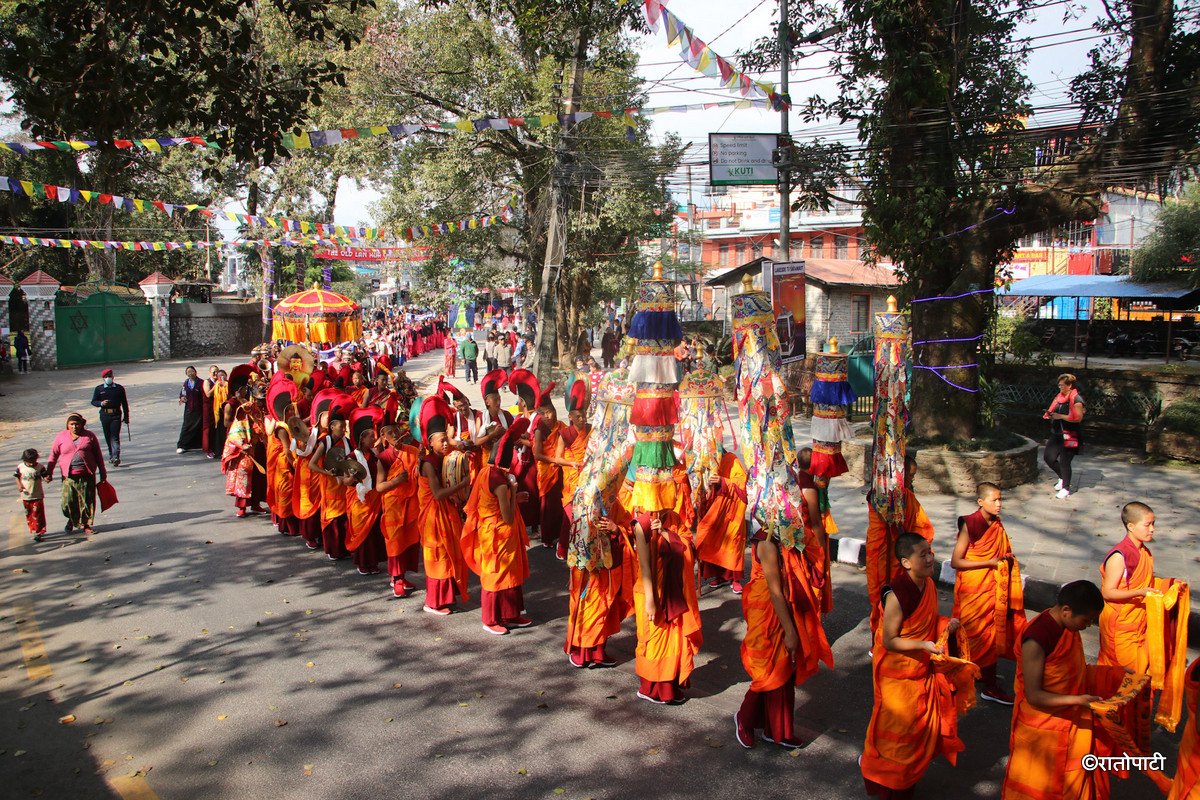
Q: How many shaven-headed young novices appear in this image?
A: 4